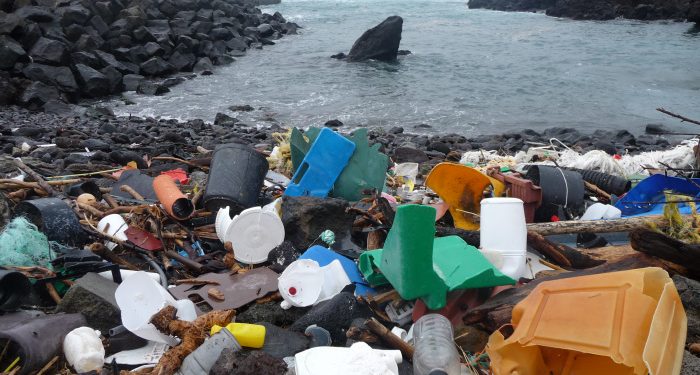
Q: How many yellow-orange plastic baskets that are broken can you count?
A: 2